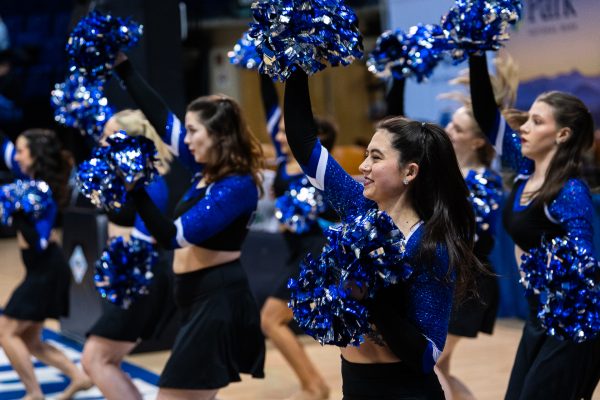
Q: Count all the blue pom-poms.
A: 13